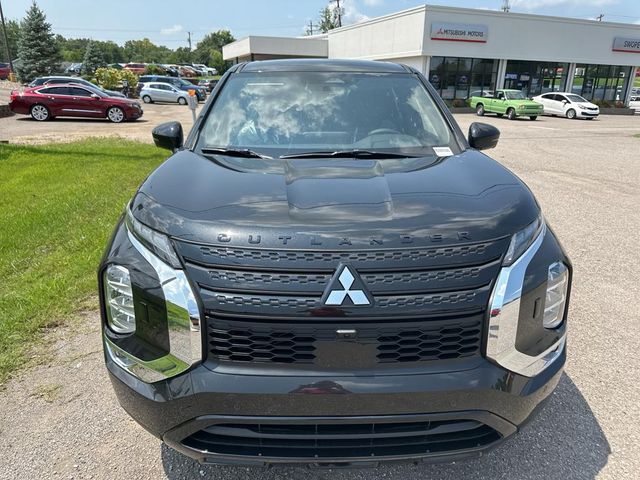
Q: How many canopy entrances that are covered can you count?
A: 1